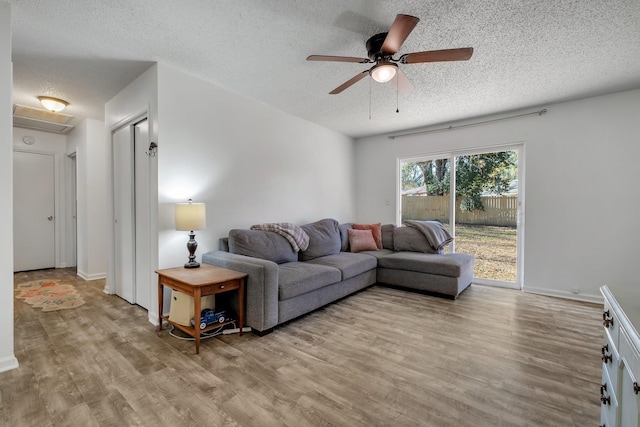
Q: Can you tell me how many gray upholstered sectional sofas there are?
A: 1